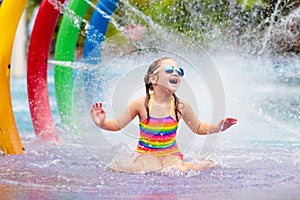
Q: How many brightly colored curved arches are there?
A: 4